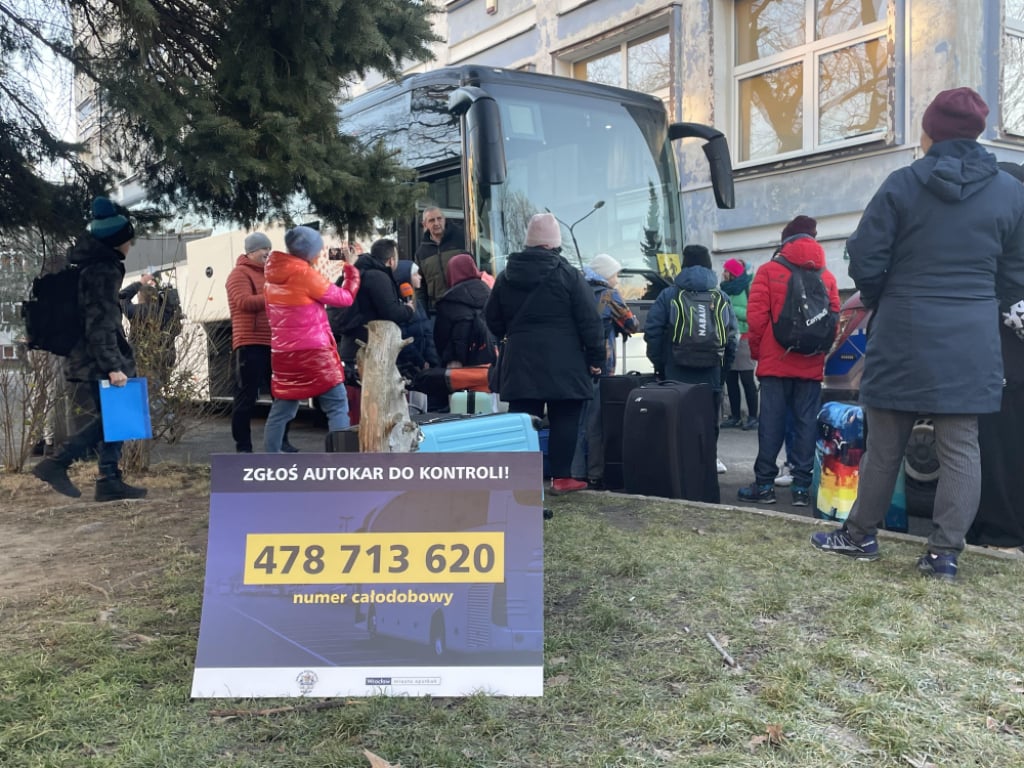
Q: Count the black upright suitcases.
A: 2